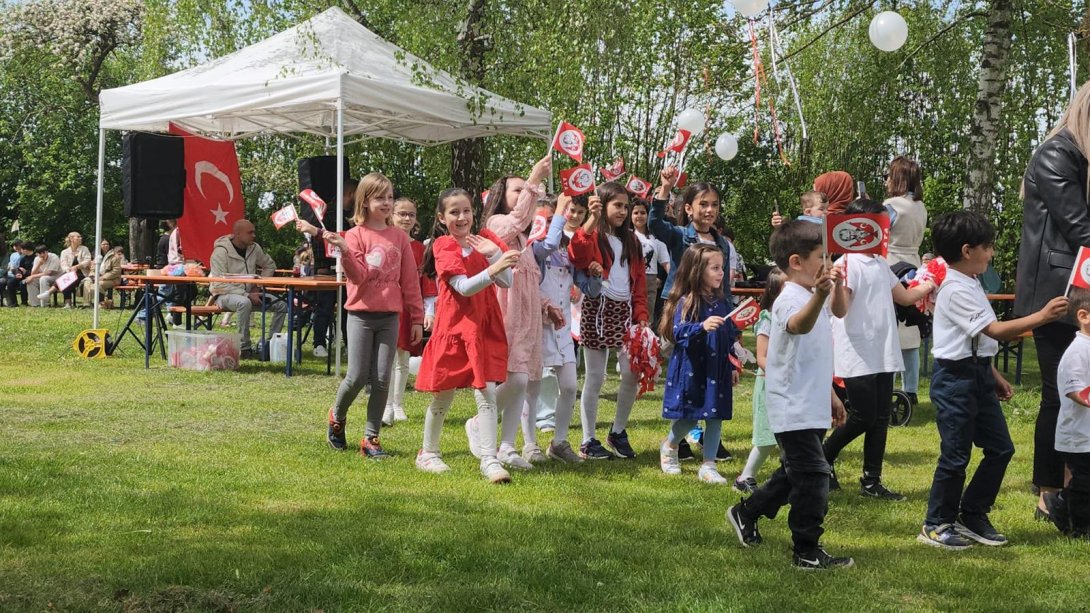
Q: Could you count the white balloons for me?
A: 4